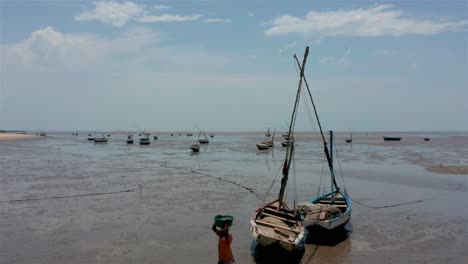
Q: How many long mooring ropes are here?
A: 3